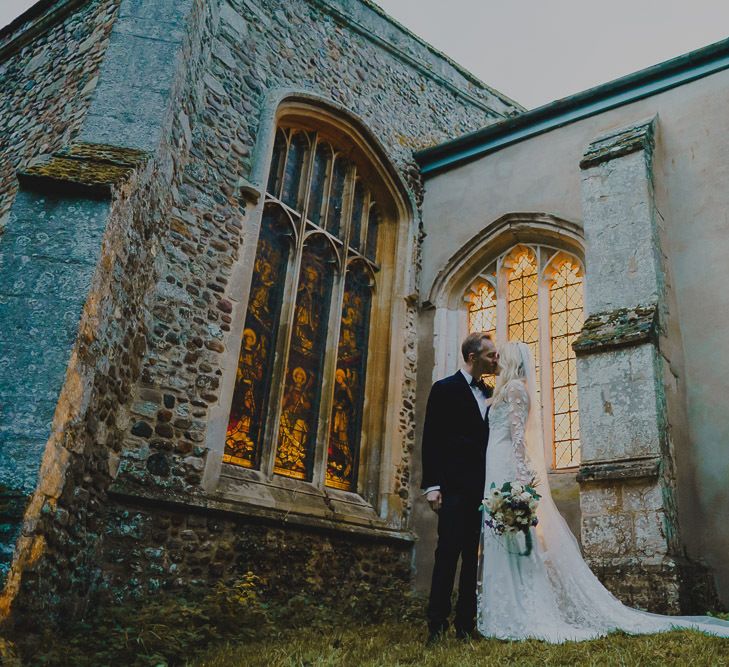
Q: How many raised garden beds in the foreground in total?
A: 0